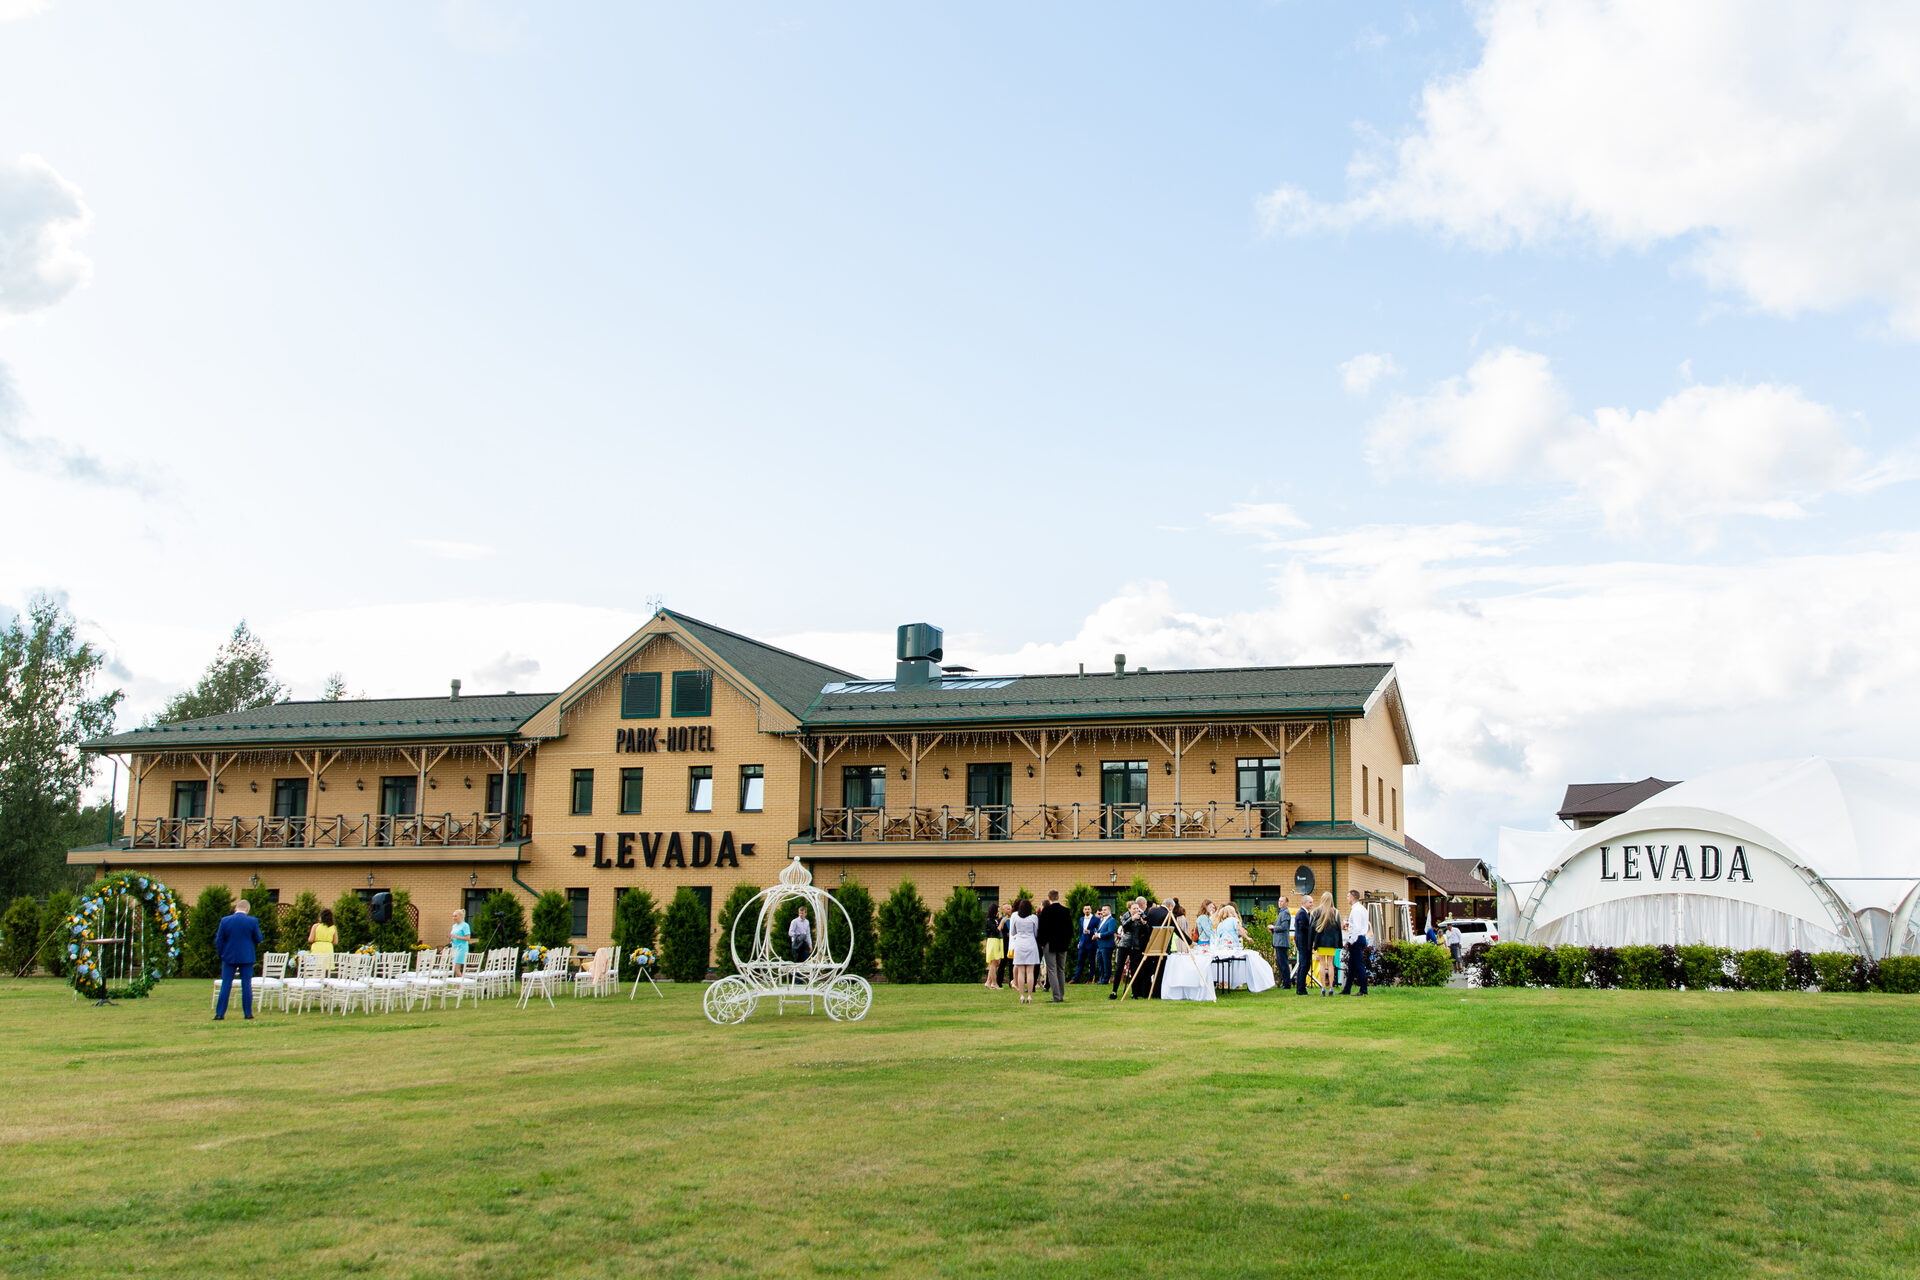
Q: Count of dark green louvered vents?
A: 2